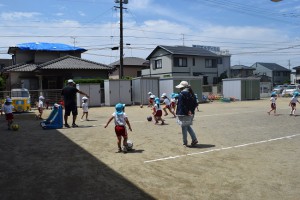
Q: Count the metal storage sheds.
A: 5